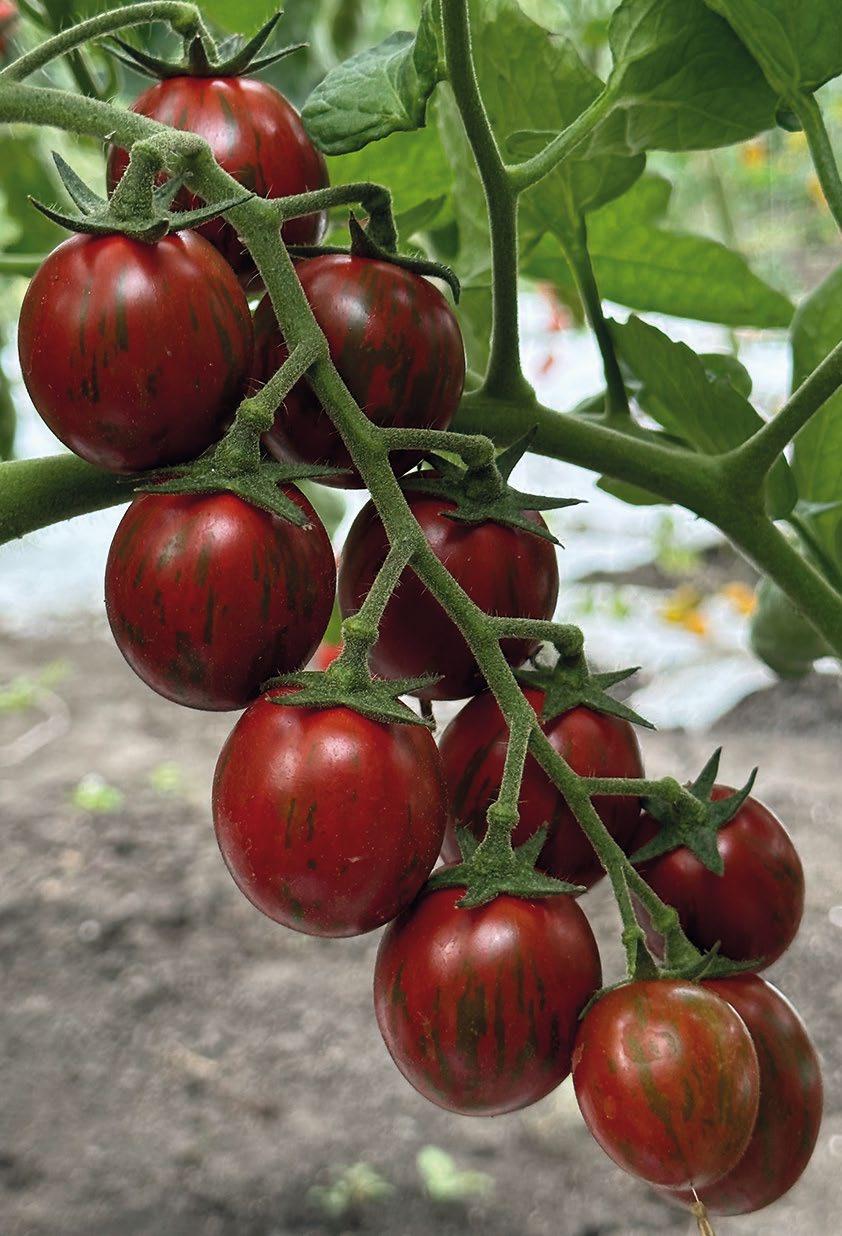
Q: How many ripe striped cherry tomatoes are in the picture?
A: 11